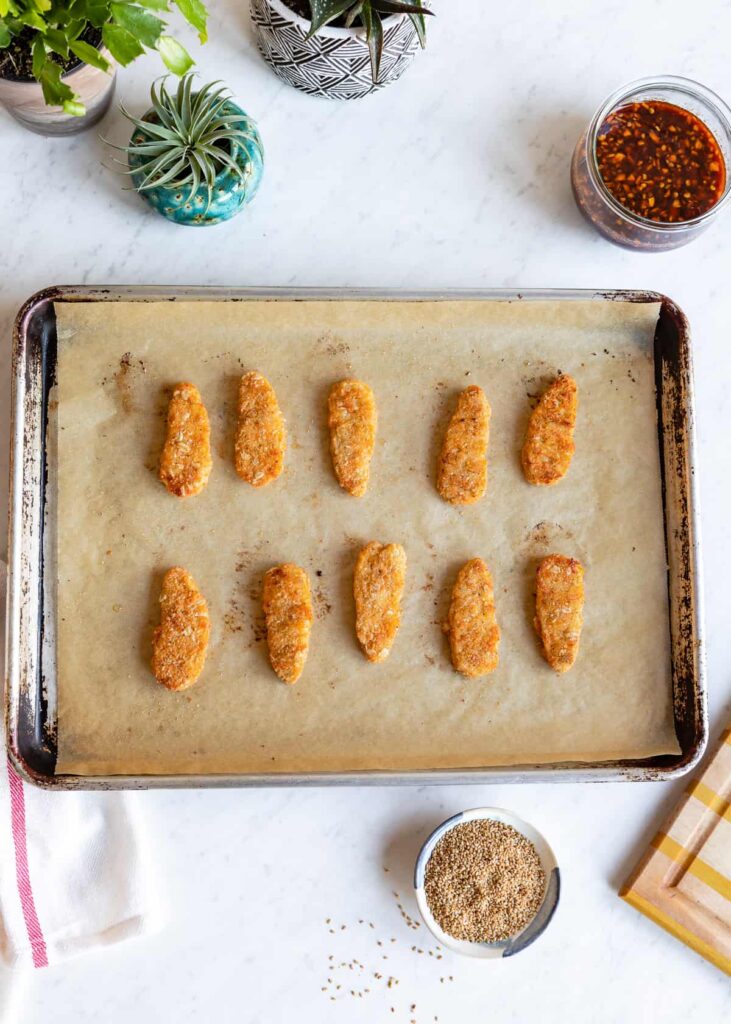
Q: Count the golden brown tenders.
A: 10